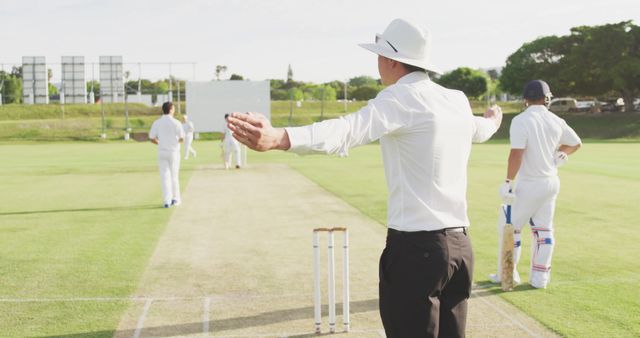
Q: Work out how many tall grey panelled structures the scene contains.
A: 3